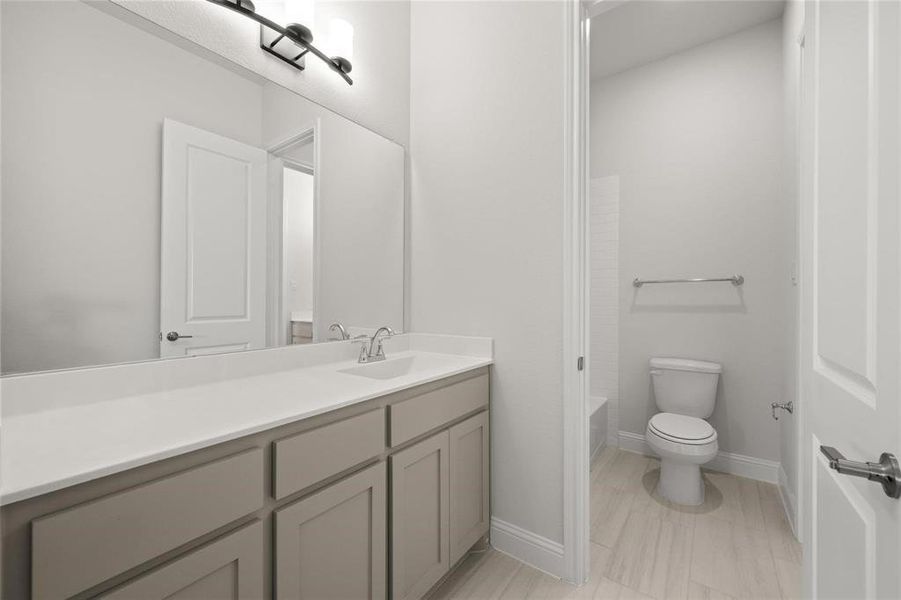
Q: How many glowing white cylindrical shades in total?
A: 2